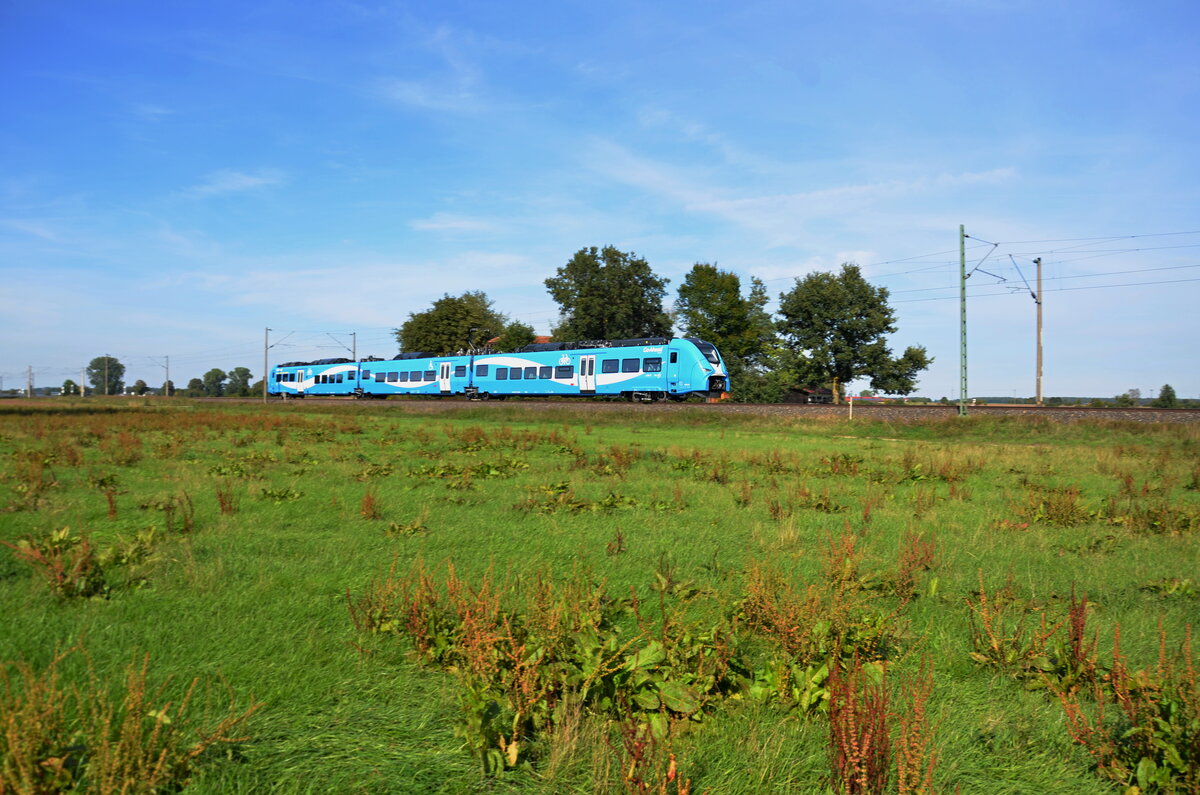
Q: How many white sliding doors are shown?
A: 3